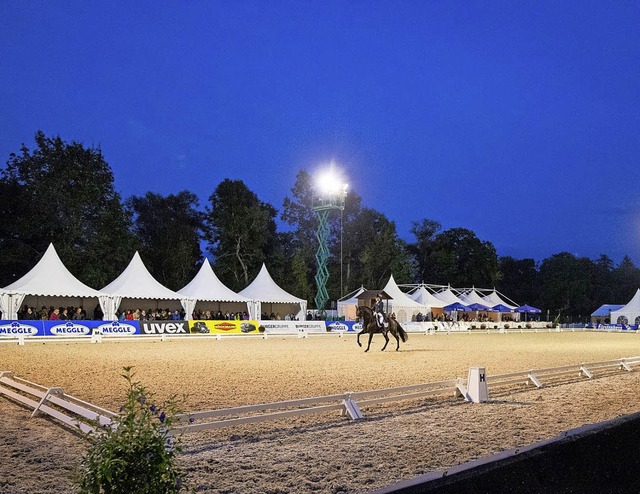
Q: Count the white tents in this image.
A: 11